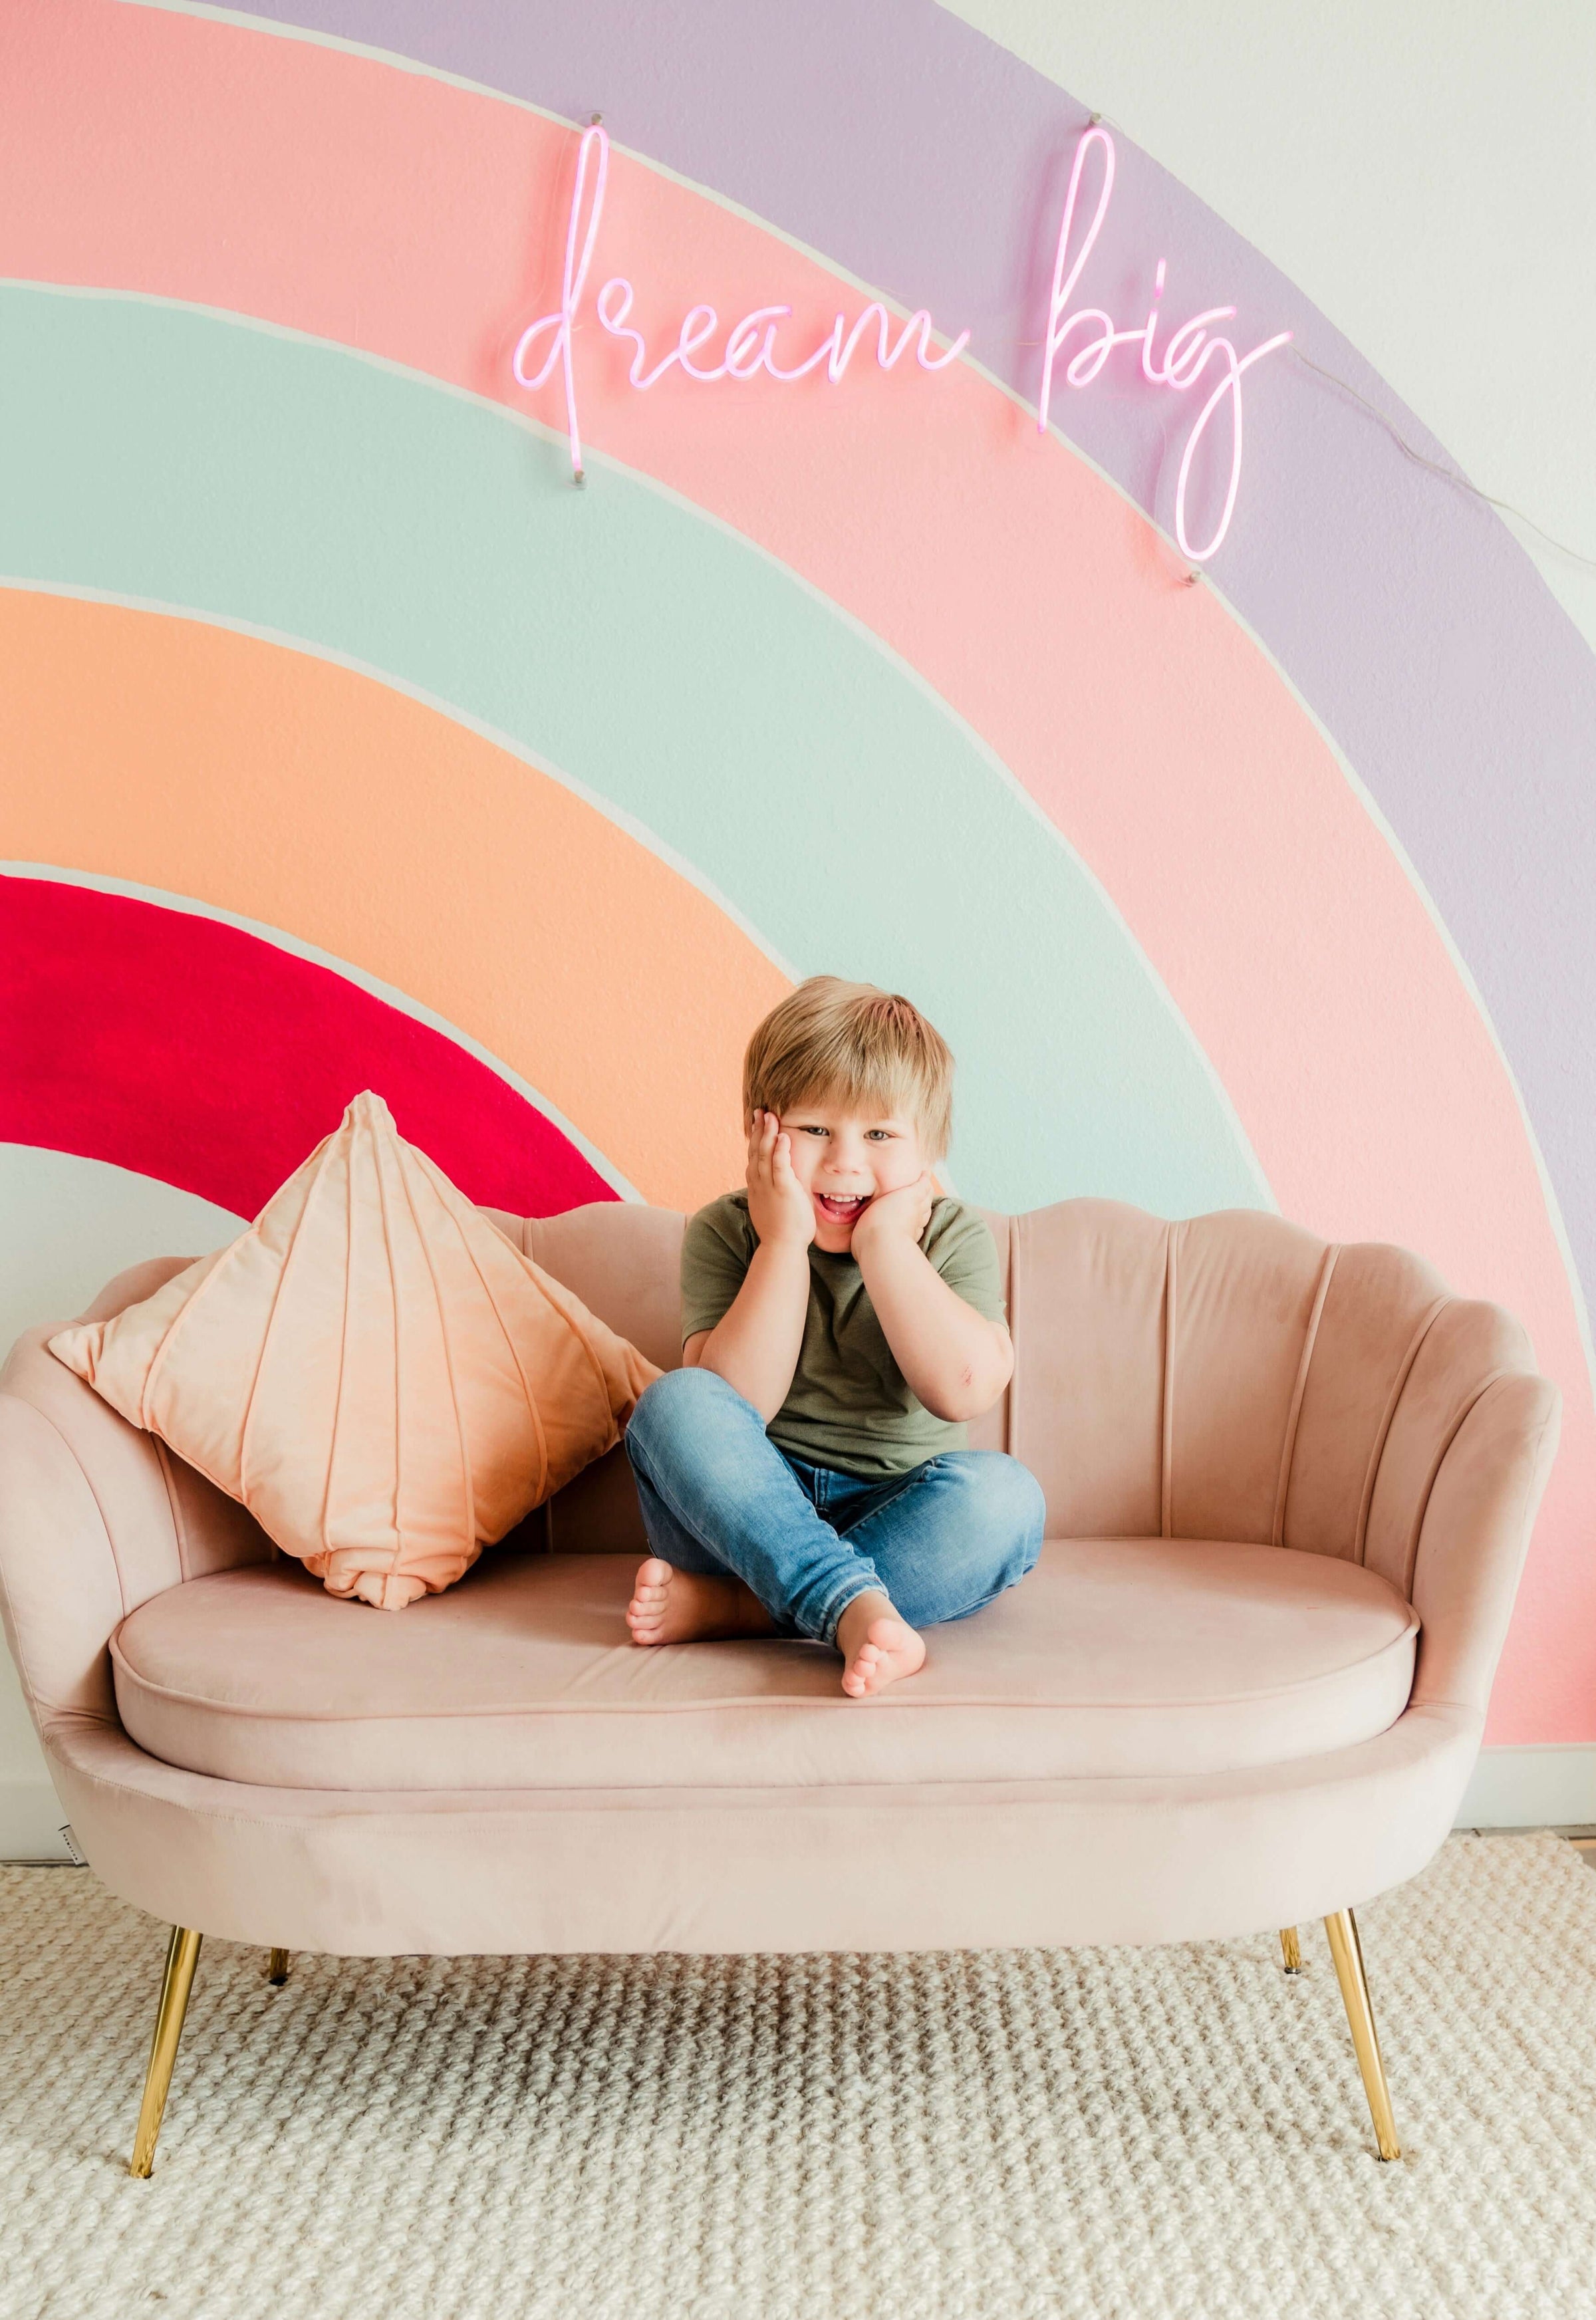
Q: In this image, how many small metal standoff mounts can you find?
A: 4